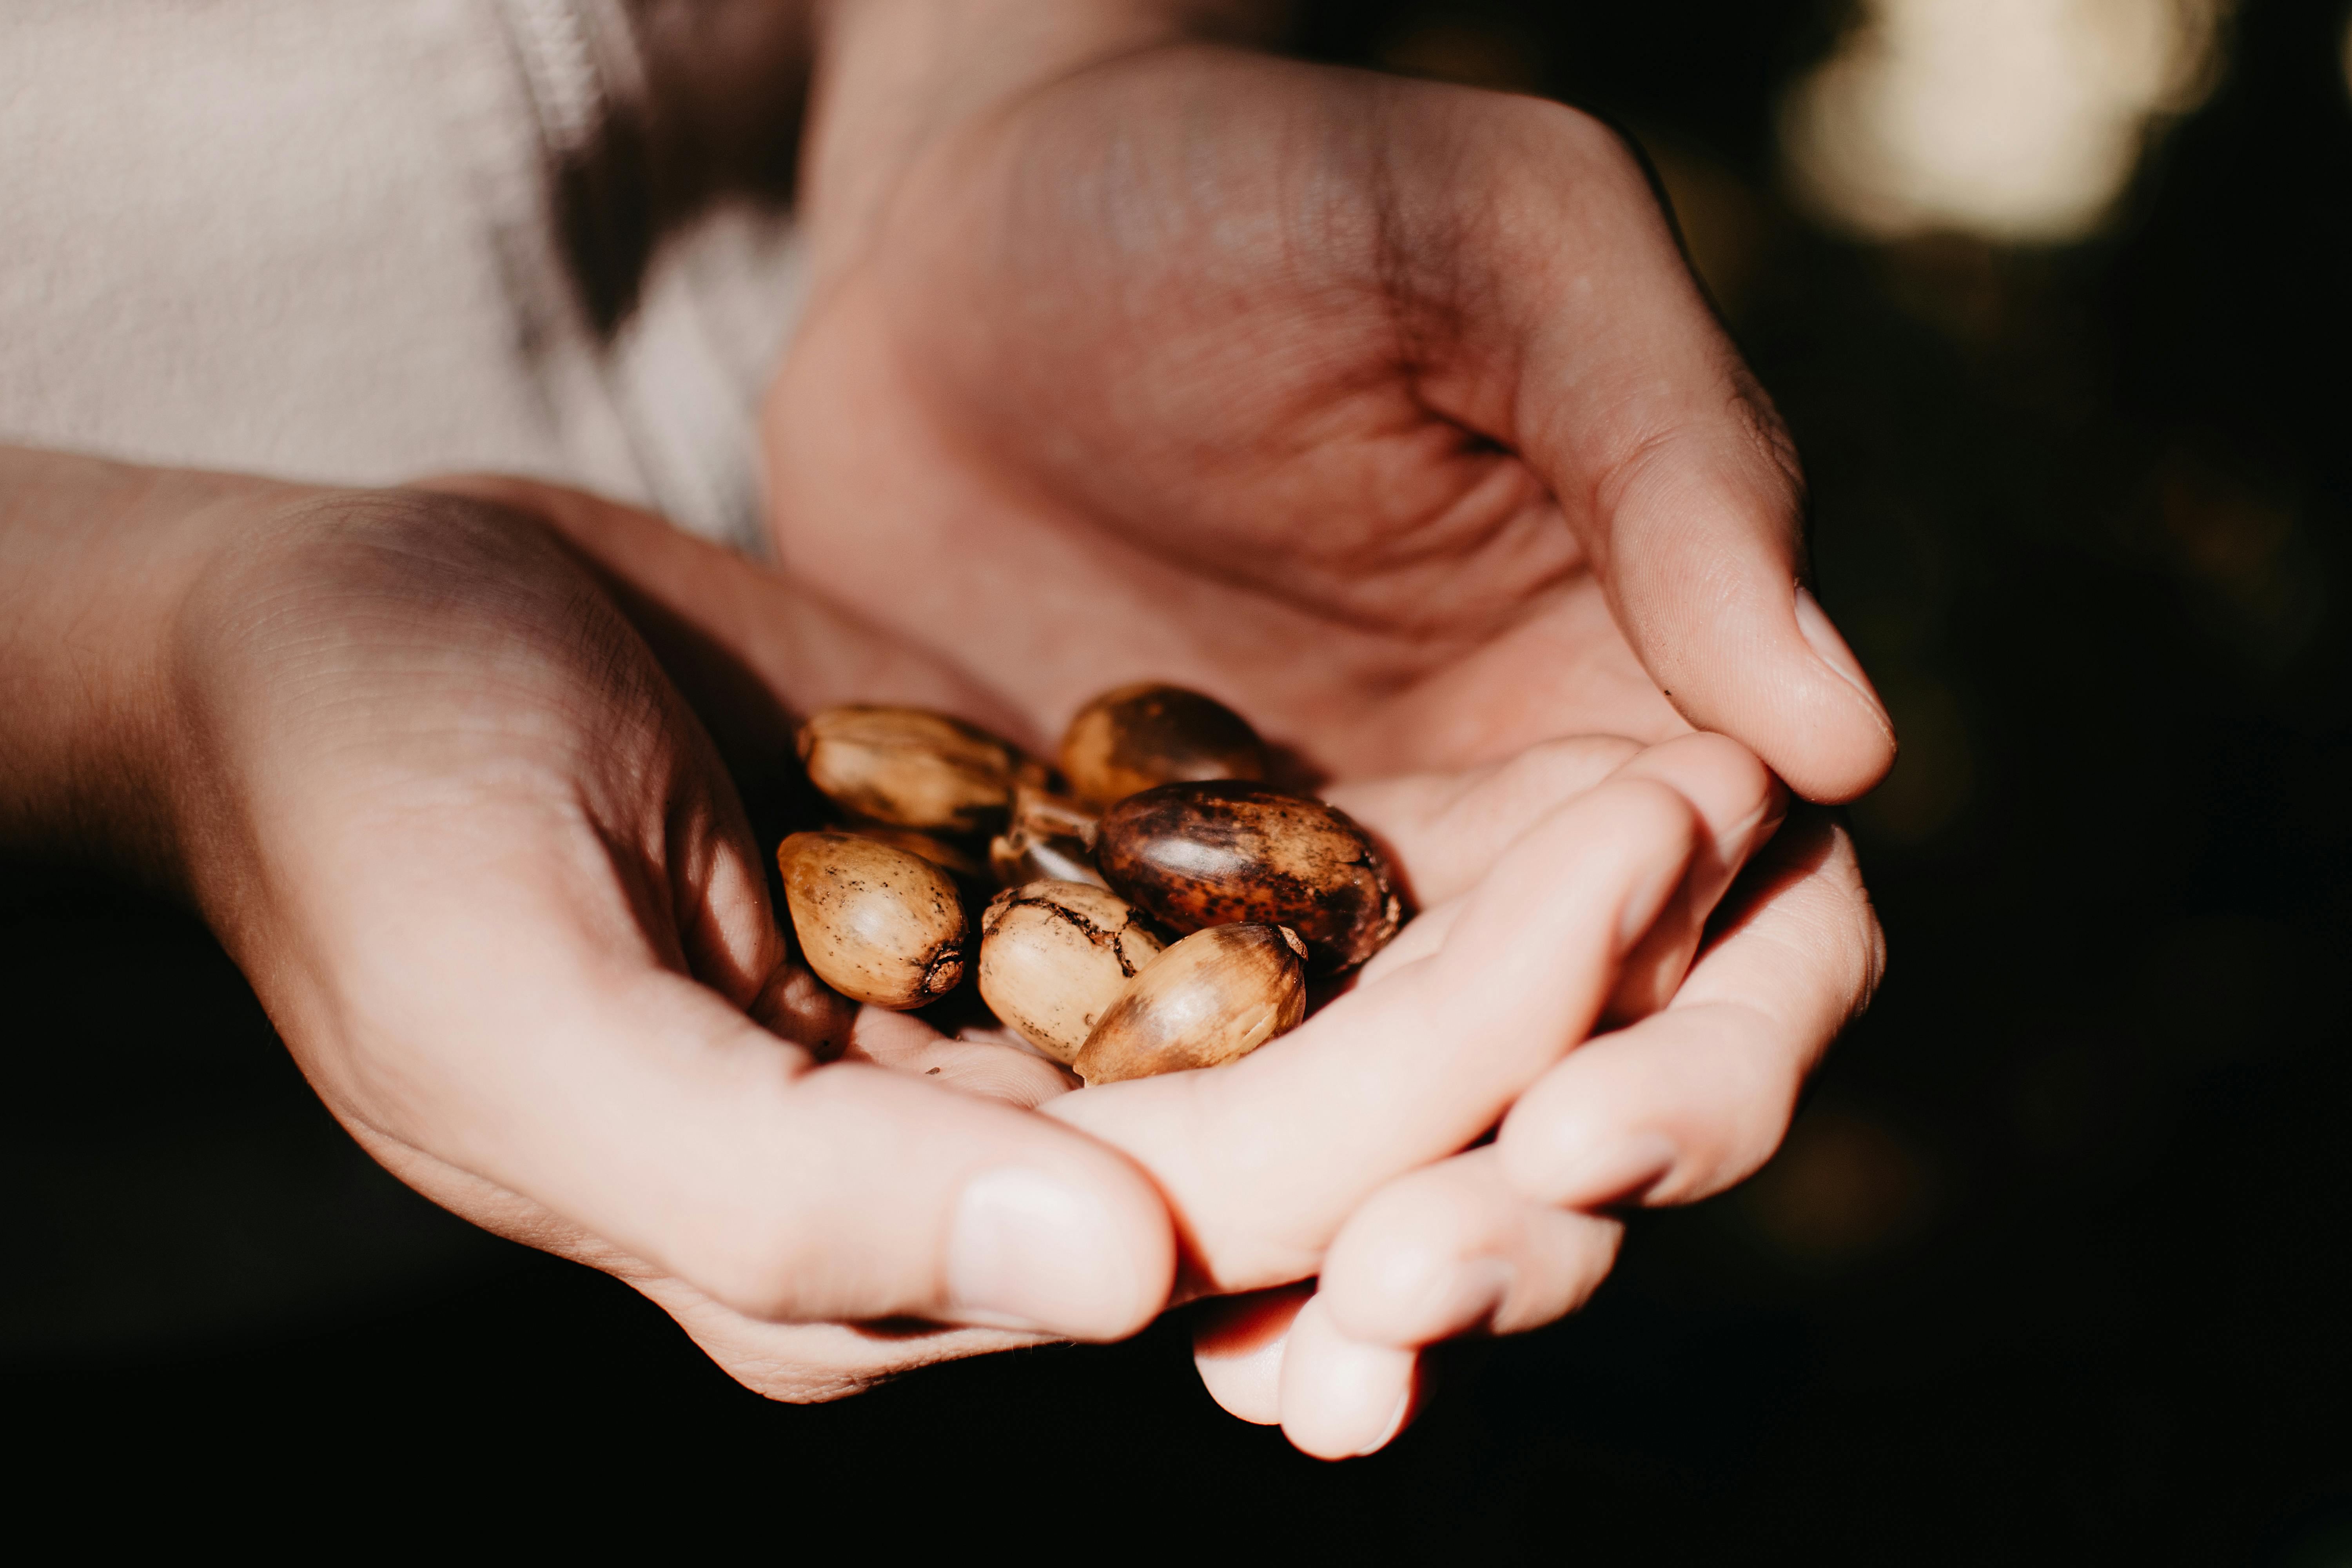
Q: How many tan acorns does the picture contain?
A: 4